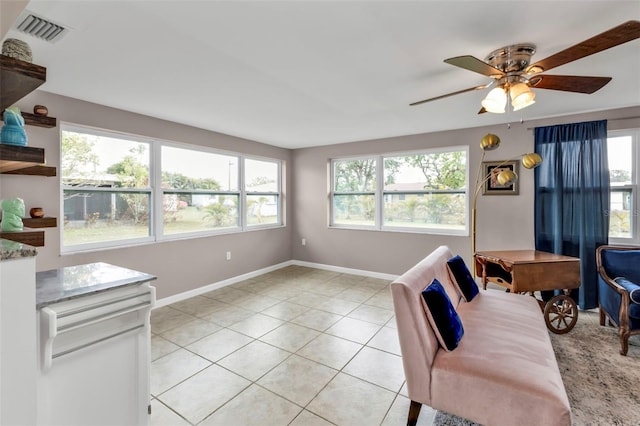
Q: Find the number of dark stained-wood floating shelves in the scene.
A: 6